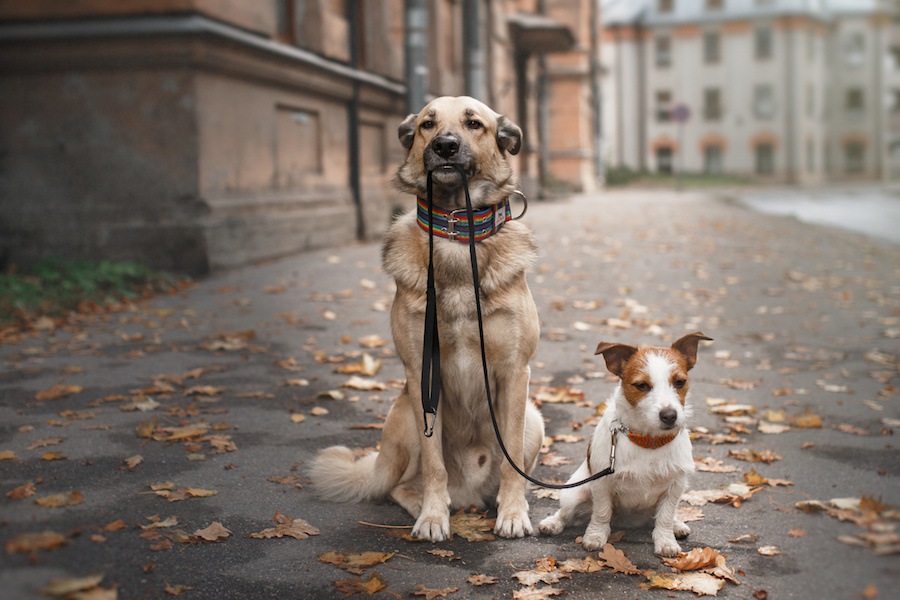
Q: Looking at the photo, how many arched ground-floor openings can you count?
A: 4